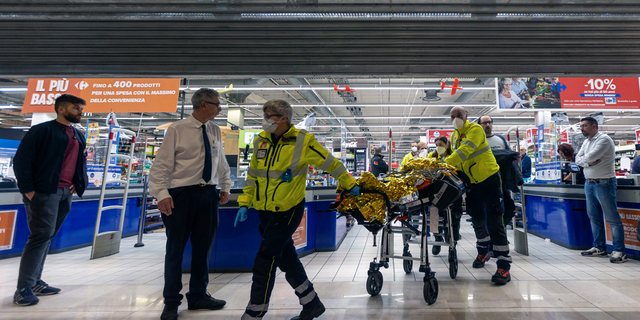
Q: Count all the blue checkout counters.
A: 3